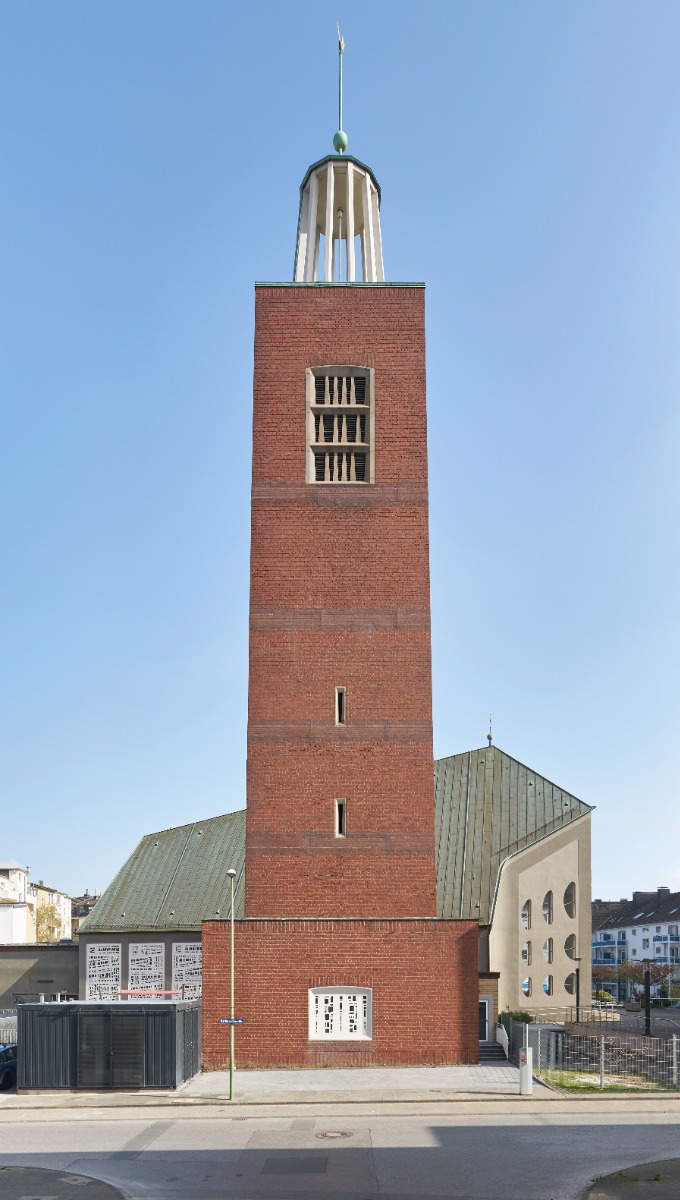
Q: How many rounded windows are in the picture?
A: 9